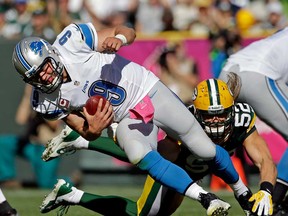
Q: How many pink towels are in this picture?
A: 1